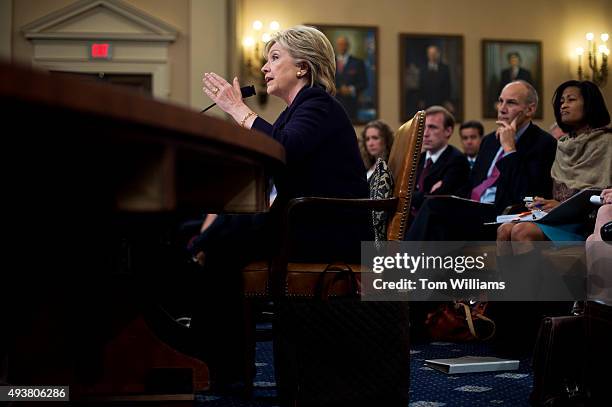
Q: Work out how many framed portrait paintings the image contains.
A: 3